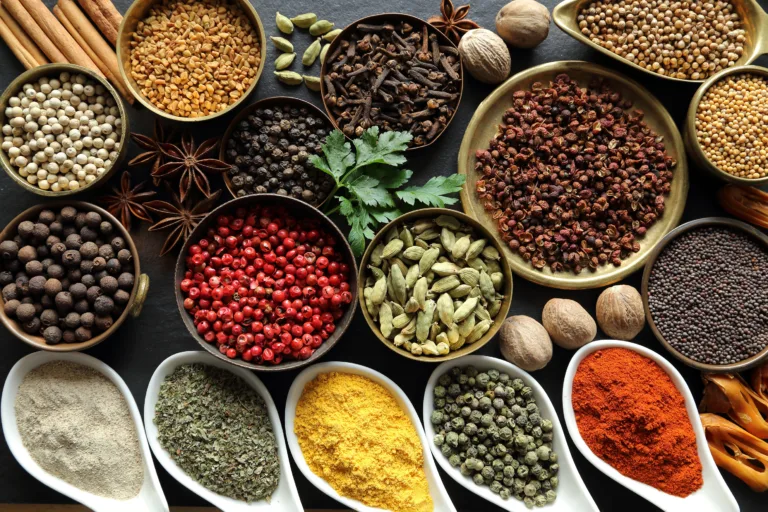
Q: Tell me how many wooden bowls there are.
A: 0